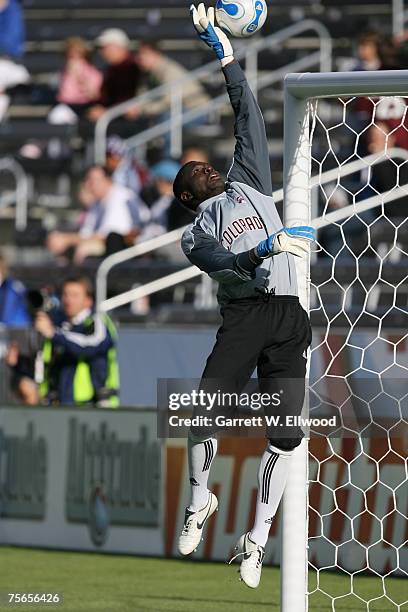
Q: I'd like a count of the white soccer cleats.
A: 2